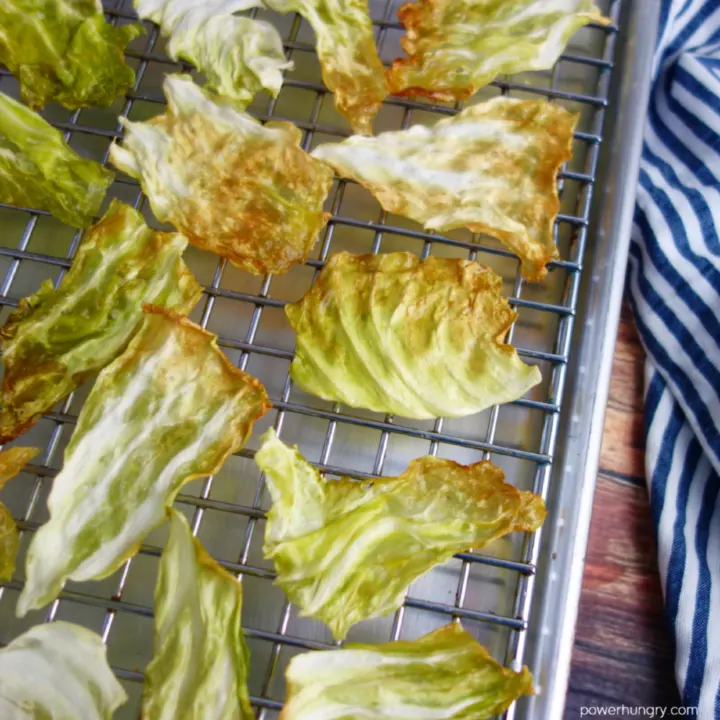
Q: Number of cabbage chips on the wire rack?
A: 15